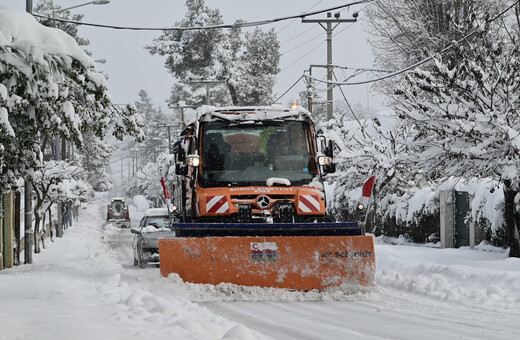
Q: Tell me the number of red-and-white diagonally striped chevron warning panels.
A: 2